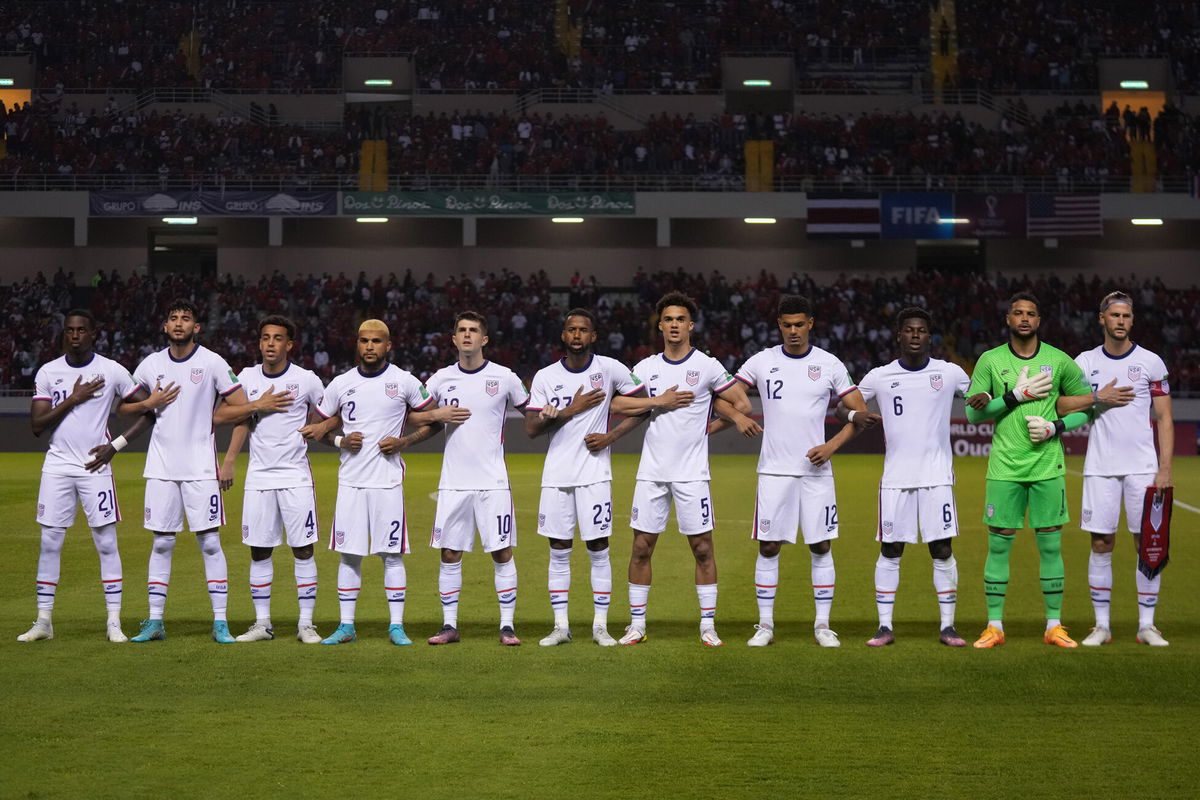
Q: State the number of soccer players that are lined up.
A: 11